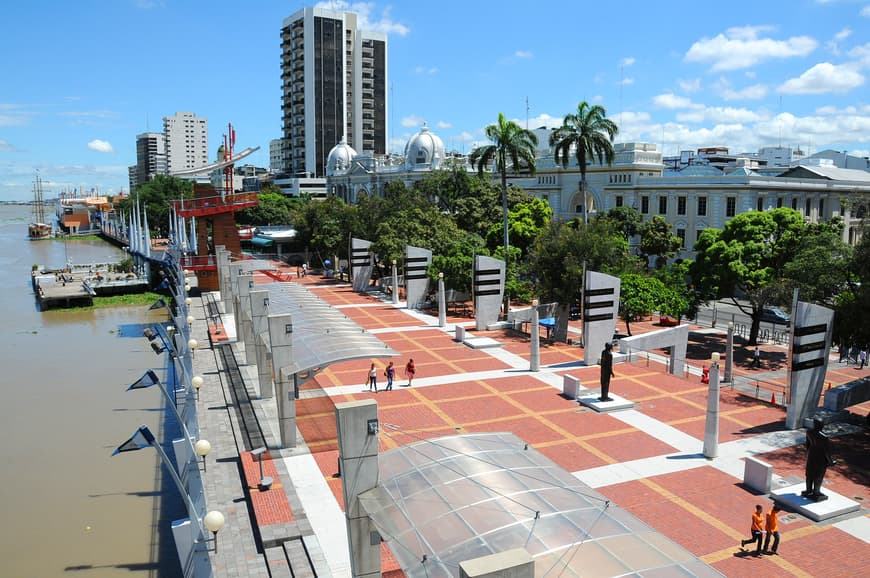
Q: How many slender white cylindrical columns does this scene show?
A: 5